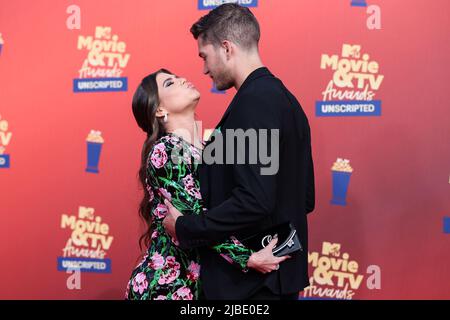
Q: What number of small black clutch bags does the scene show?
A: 1